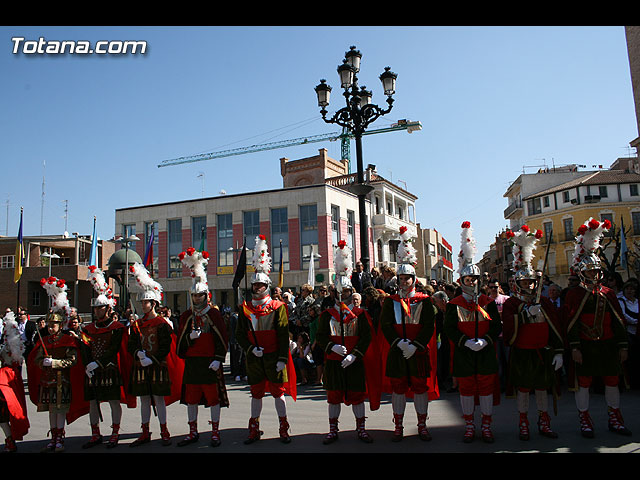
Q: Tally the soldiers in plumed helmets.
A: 11